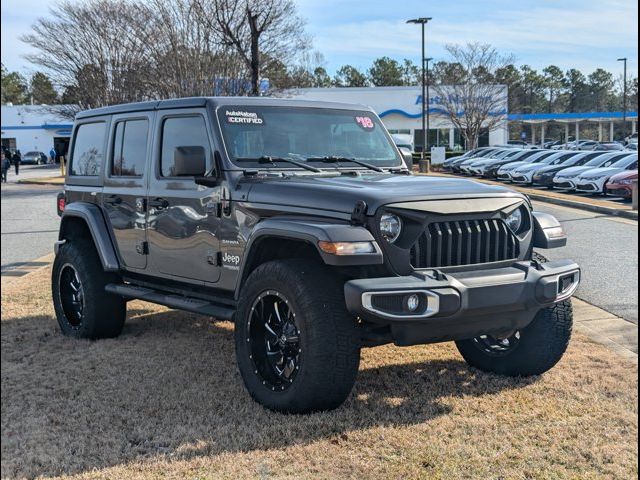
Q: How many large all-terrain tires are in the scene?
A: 3